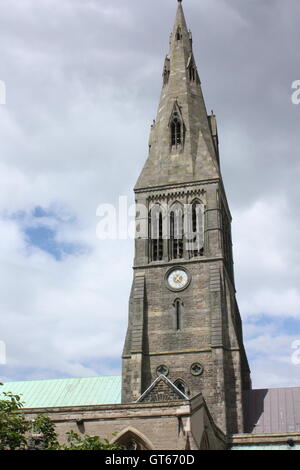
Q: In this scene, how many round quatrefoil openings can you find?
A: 2